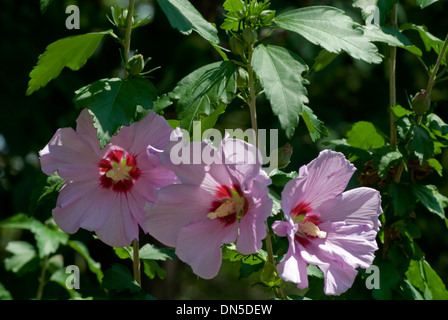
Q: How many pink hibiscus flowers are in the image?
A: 3